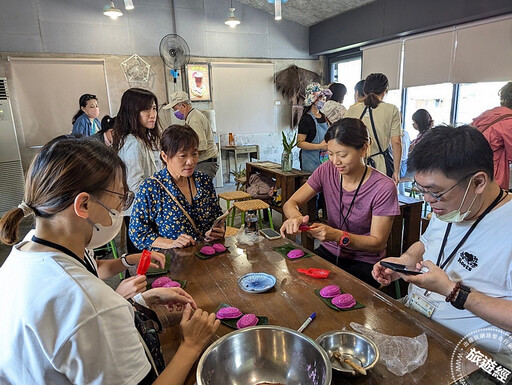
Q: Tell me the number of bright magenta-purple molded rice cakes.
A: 9